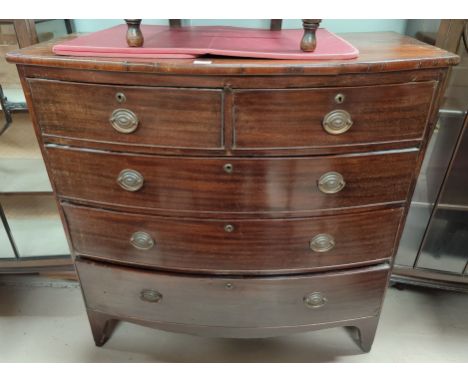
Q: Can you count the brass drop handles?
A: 8